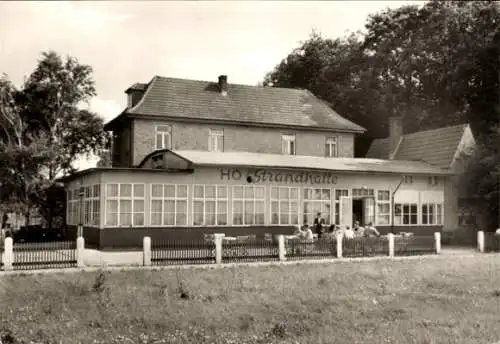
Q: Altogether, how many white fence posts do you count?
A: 9